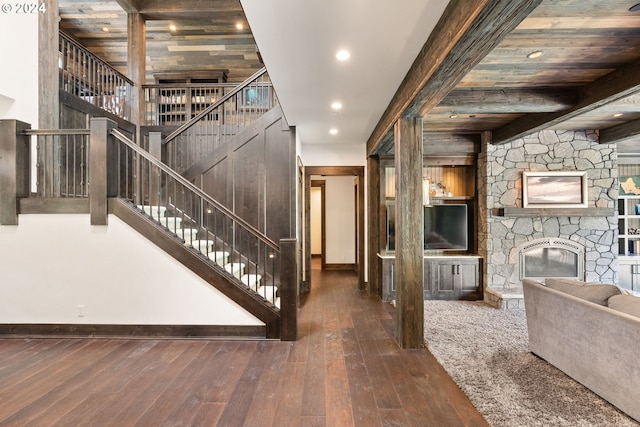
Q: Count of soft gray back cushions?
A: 2